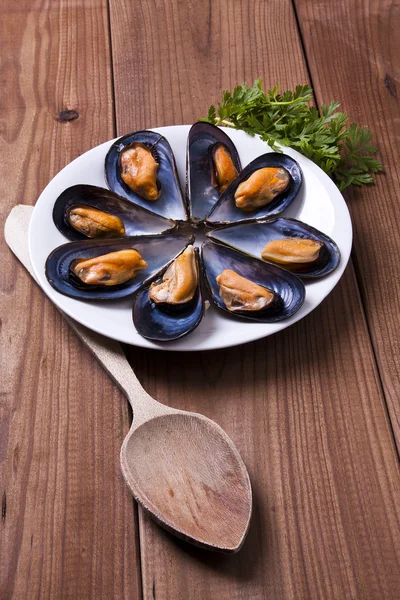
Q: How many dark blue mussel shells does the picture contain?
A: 8